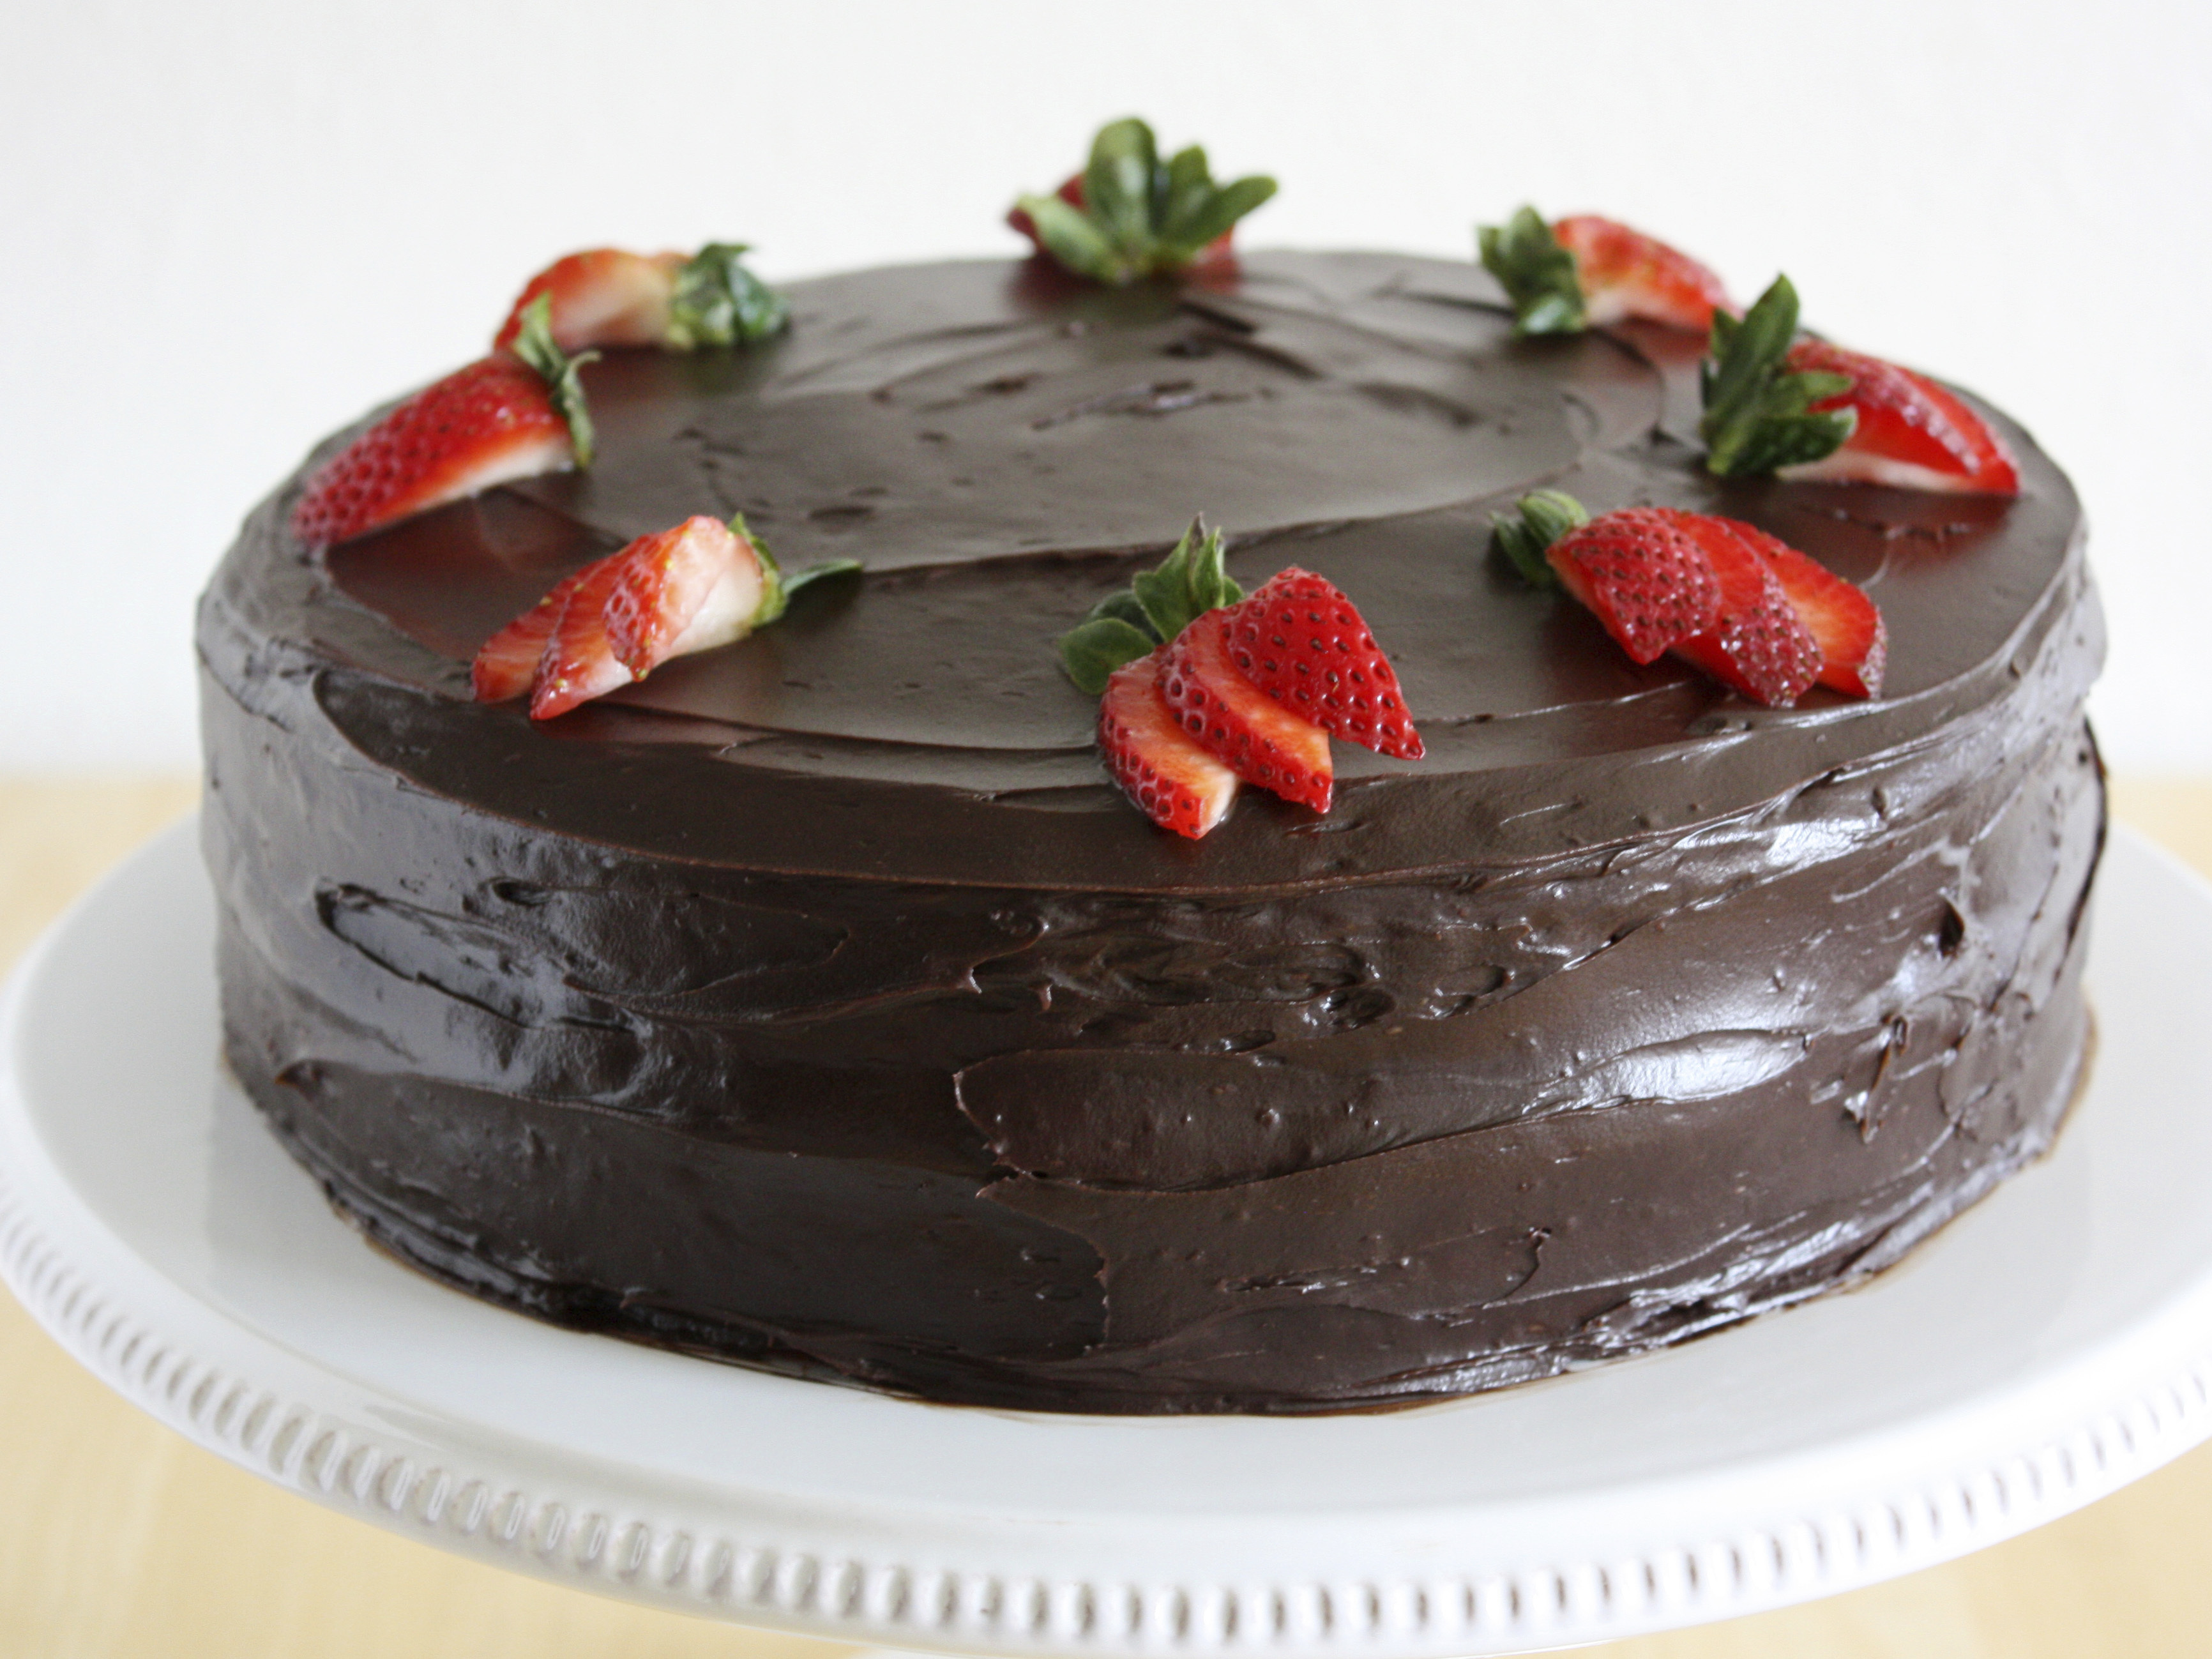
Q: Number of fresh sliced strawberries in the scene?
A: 8